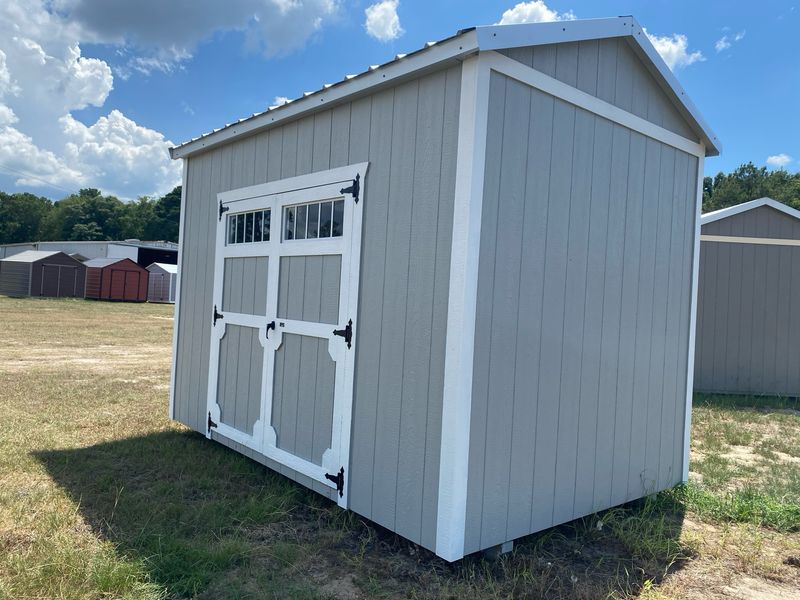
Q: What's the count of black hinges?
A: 6